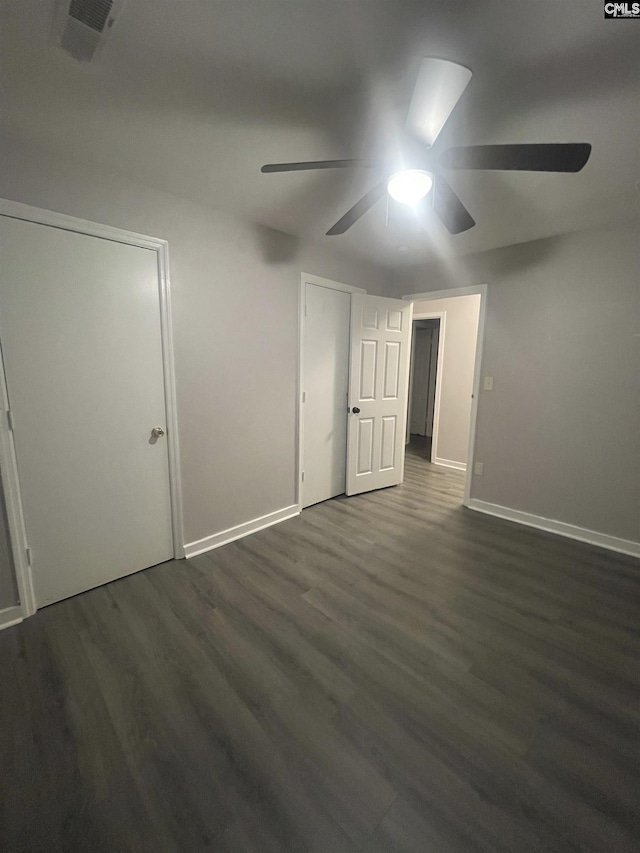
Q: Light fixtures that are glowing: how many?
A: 1